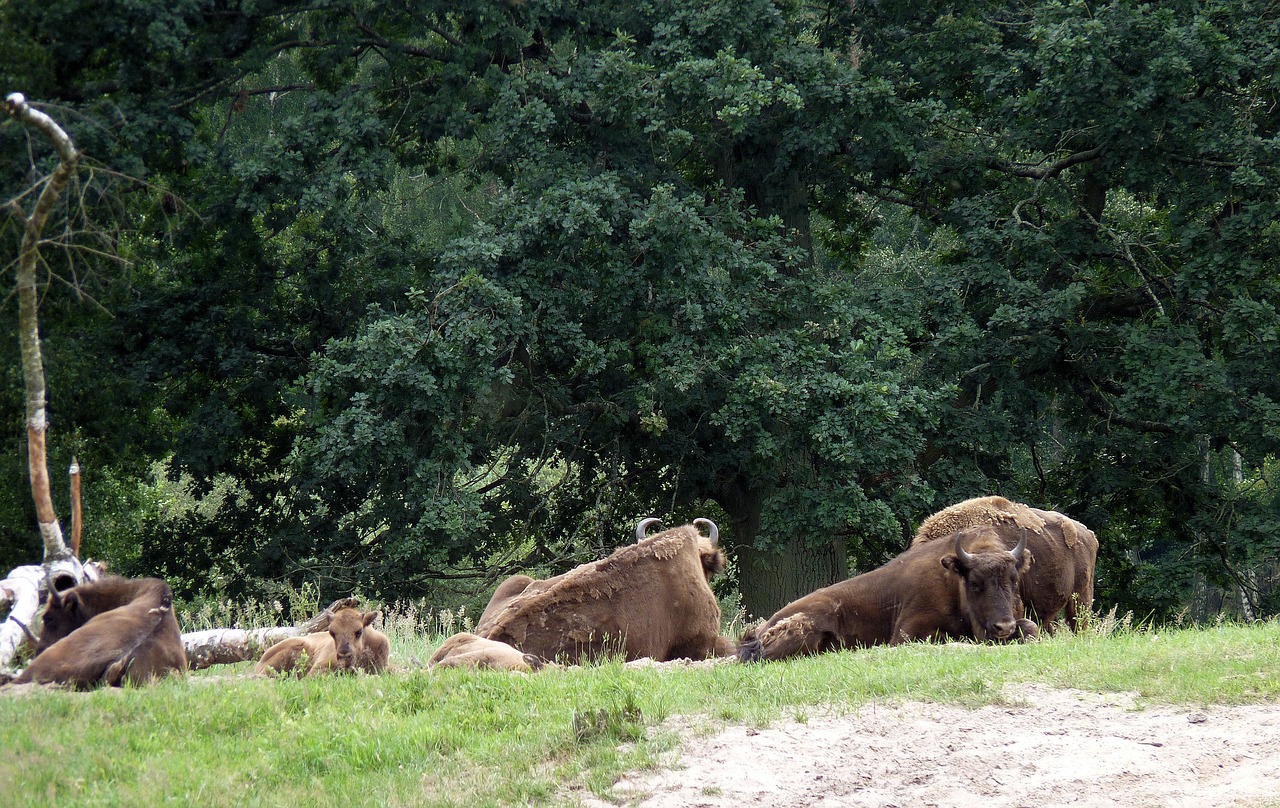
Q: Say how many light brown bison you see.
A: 2